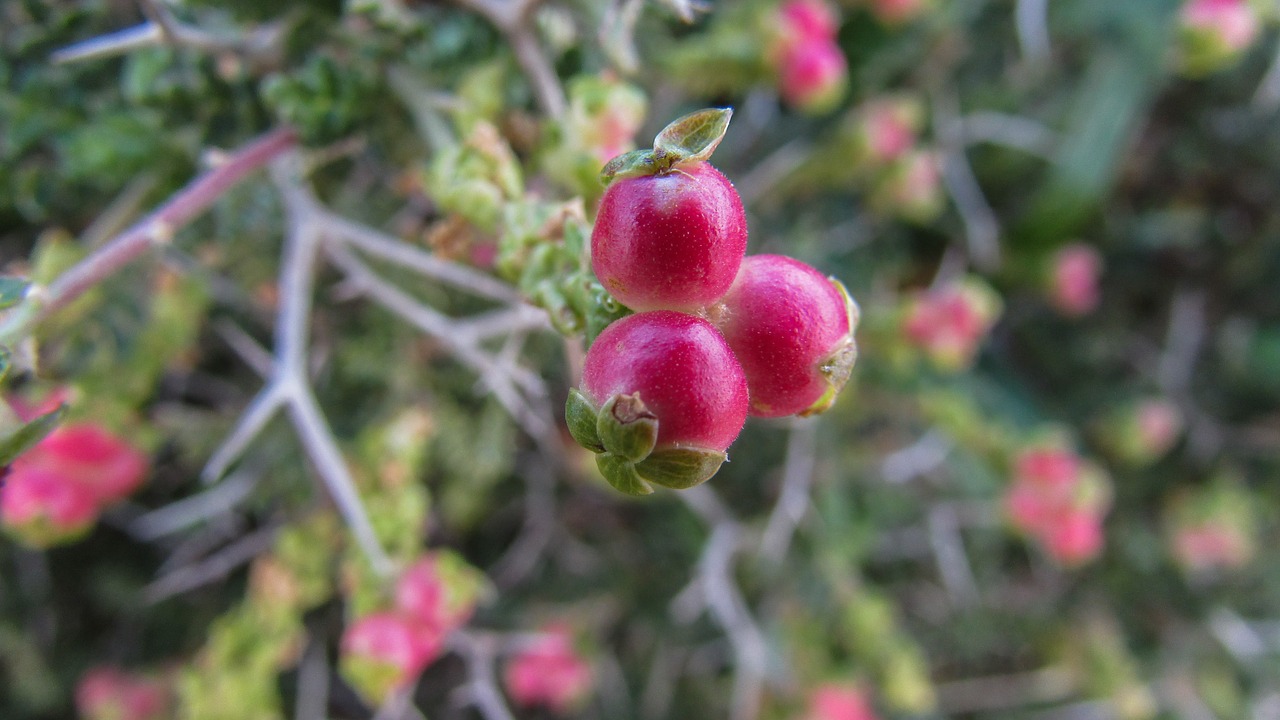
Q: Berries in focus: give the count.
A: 3